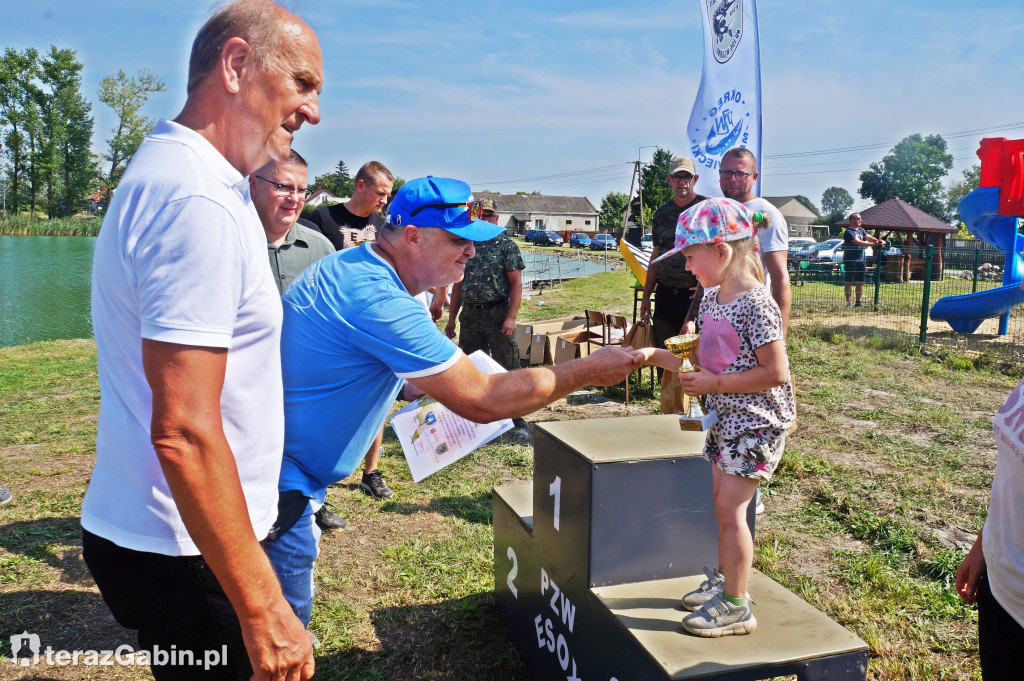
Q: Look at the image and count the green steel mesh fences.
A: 1